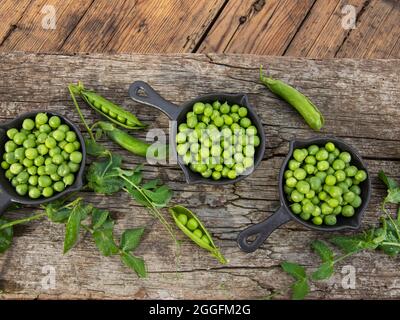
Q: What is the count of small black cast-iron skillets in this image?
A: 3